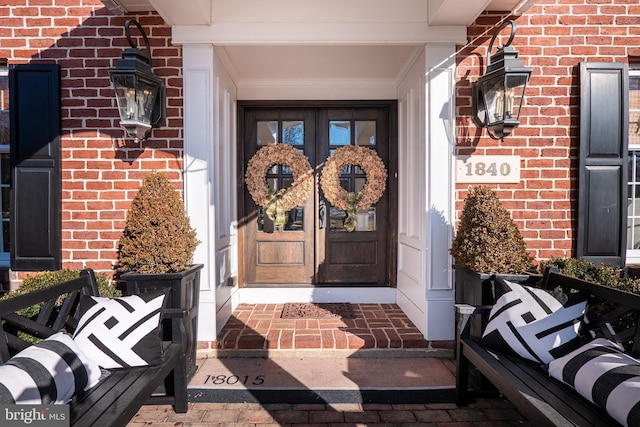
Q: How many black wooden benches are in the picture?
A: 2